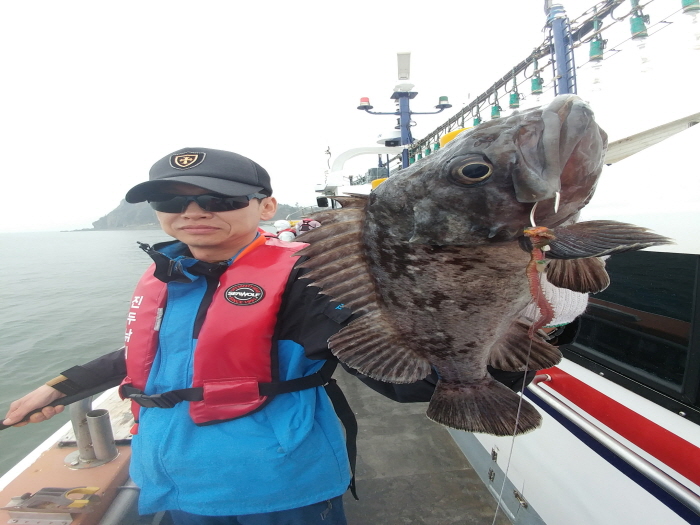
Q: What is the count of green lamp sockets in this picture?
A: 11